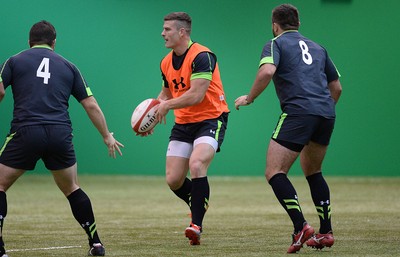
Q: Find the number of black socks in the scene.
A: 6